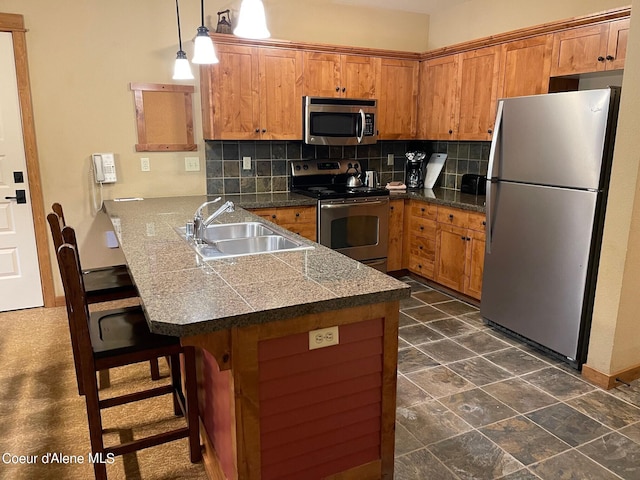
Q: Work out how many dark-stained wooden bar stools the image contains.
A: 2